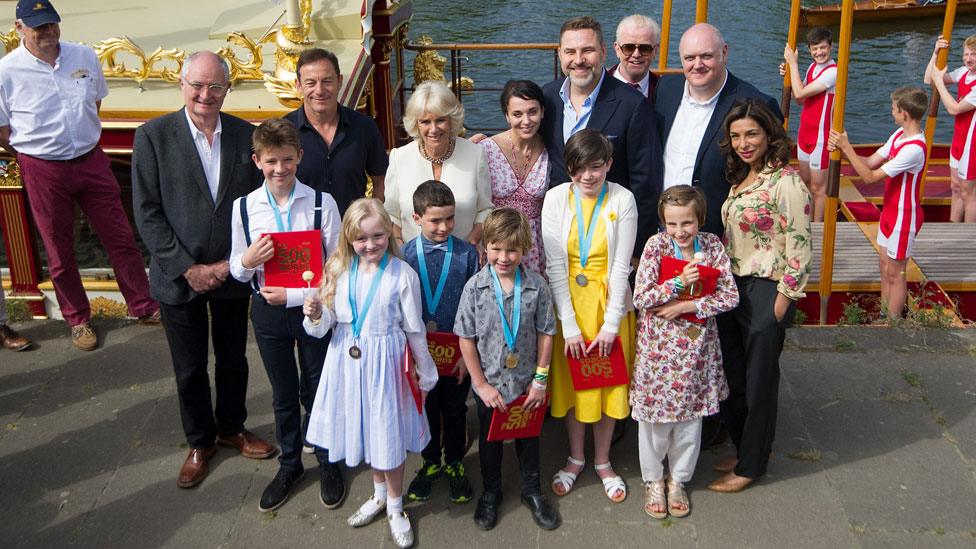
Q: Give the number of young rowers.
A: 3